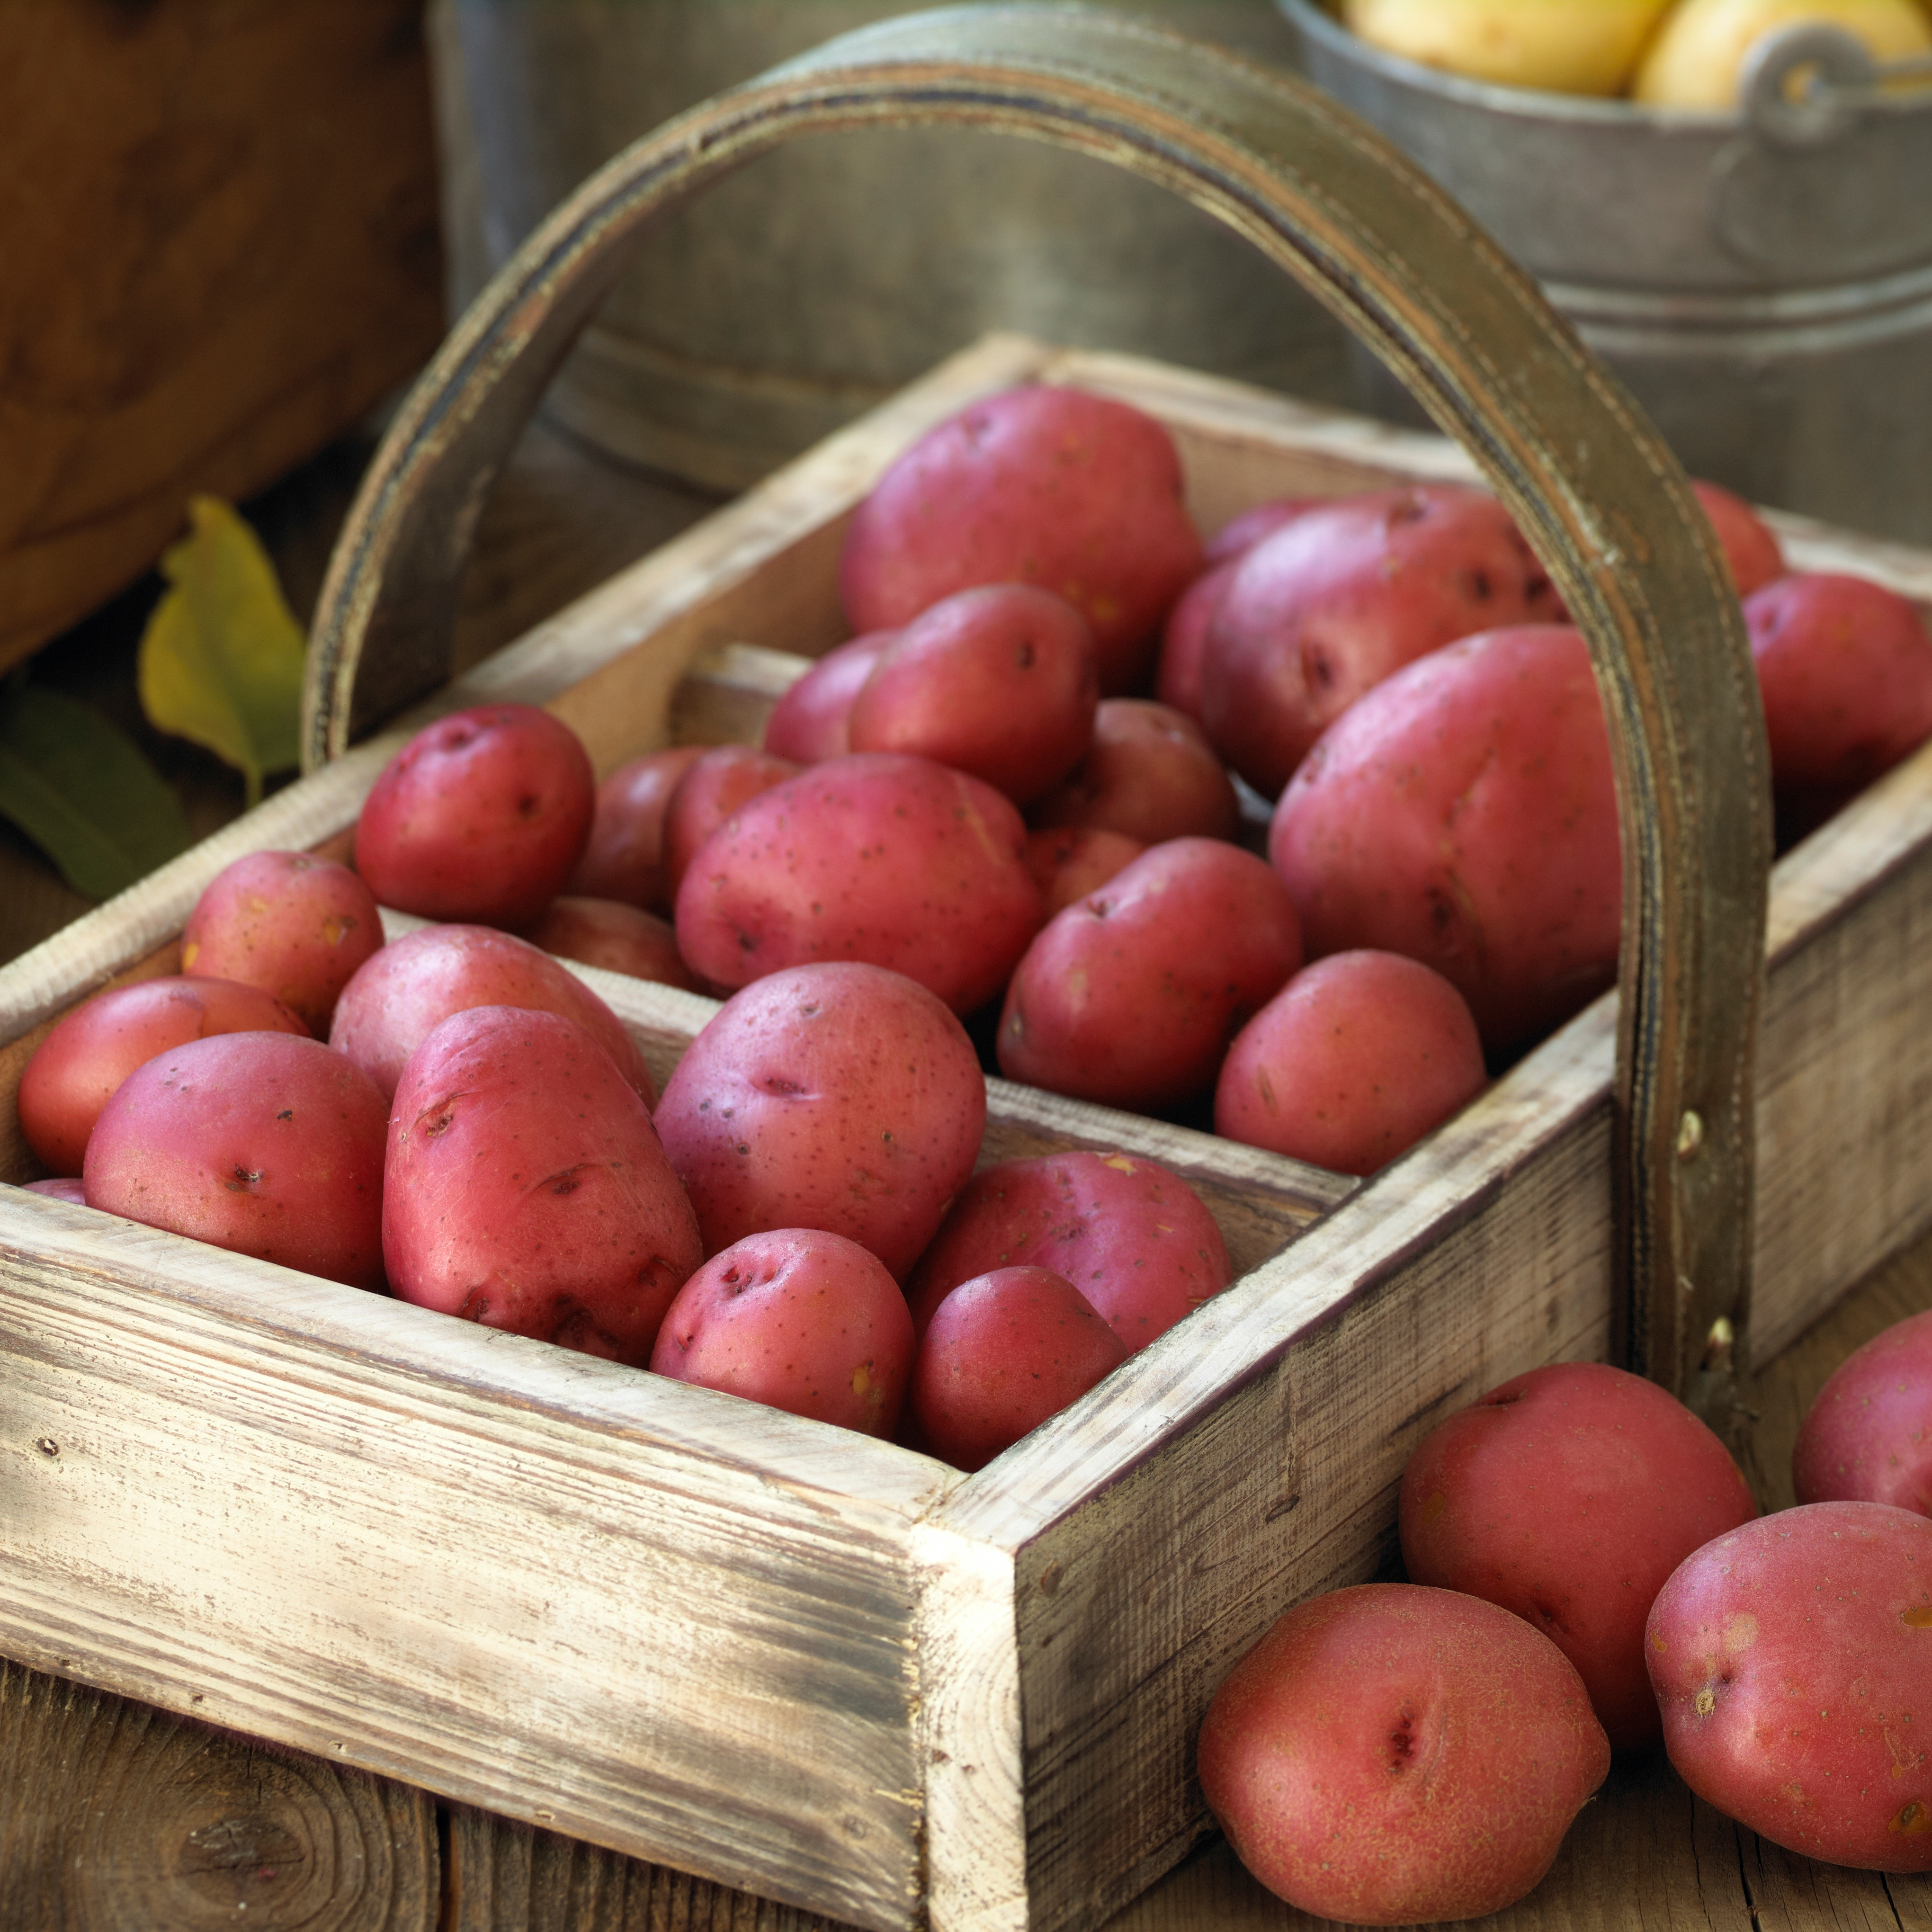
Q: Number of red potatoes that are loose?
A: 4